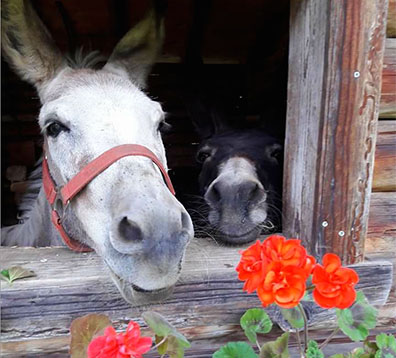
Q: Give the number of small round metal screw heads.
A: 3